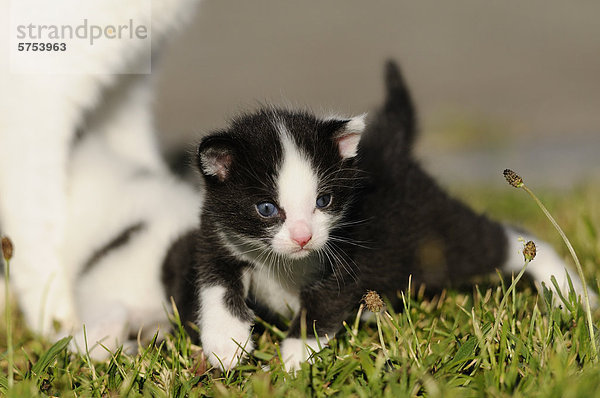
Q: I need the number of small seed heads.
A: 4